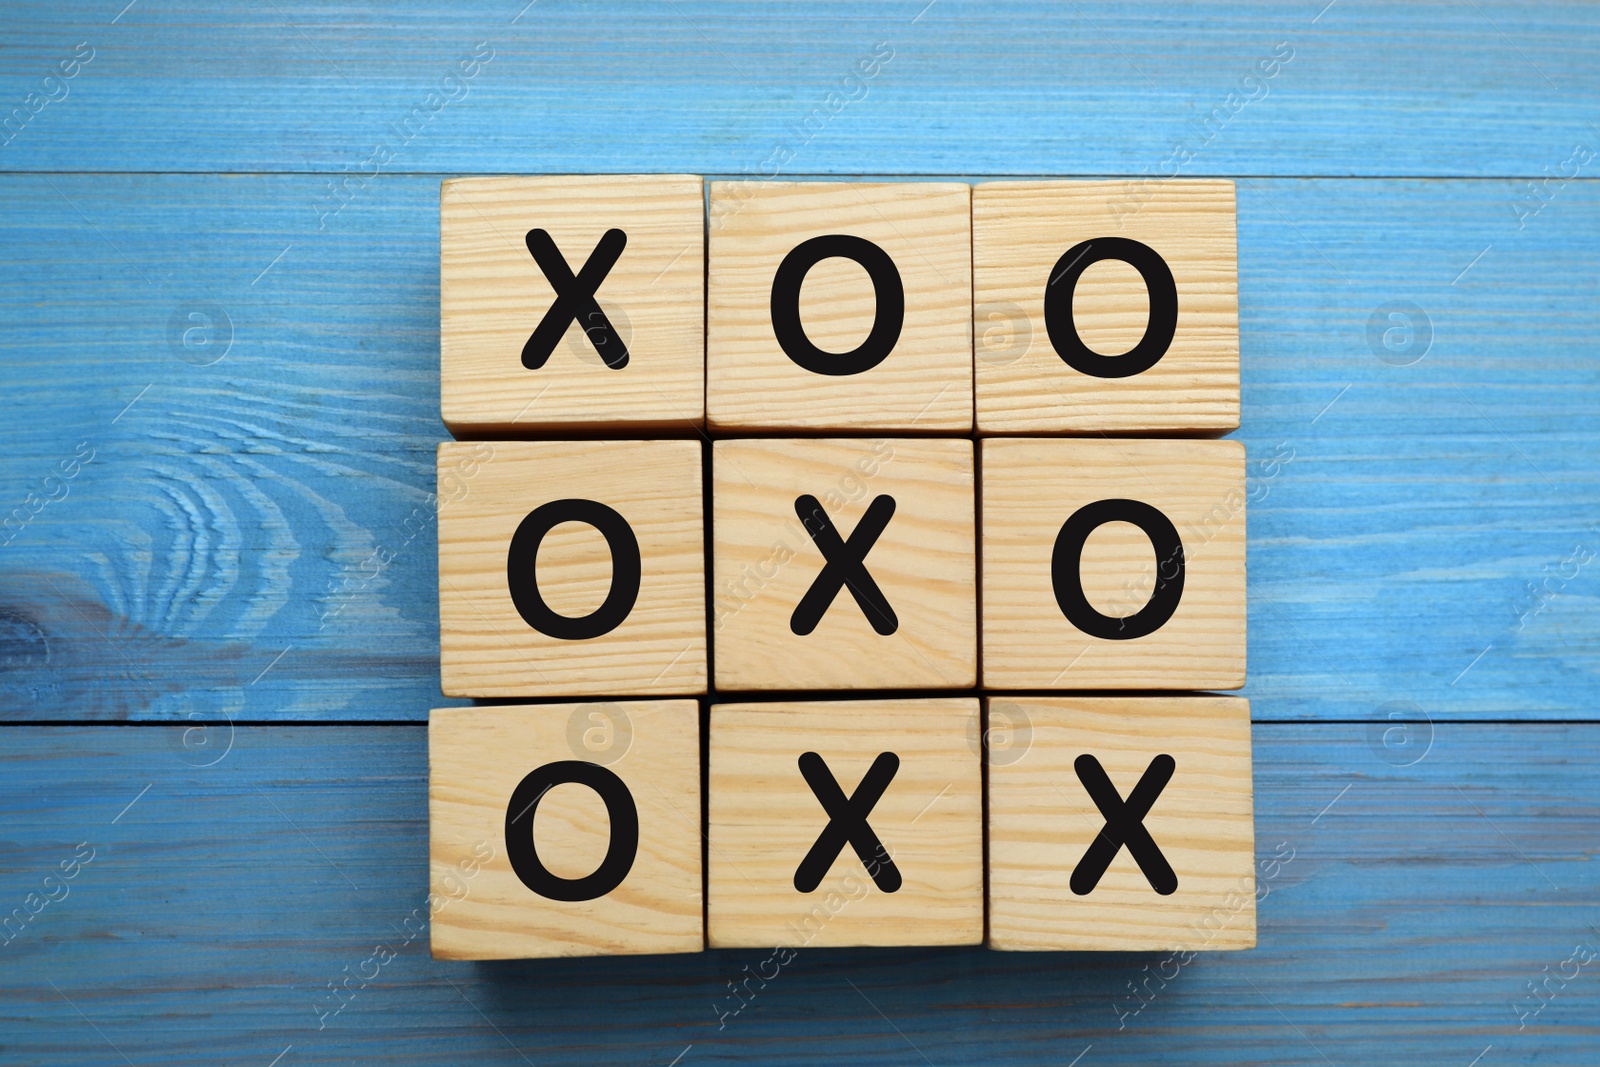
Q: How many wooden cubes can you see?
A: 9